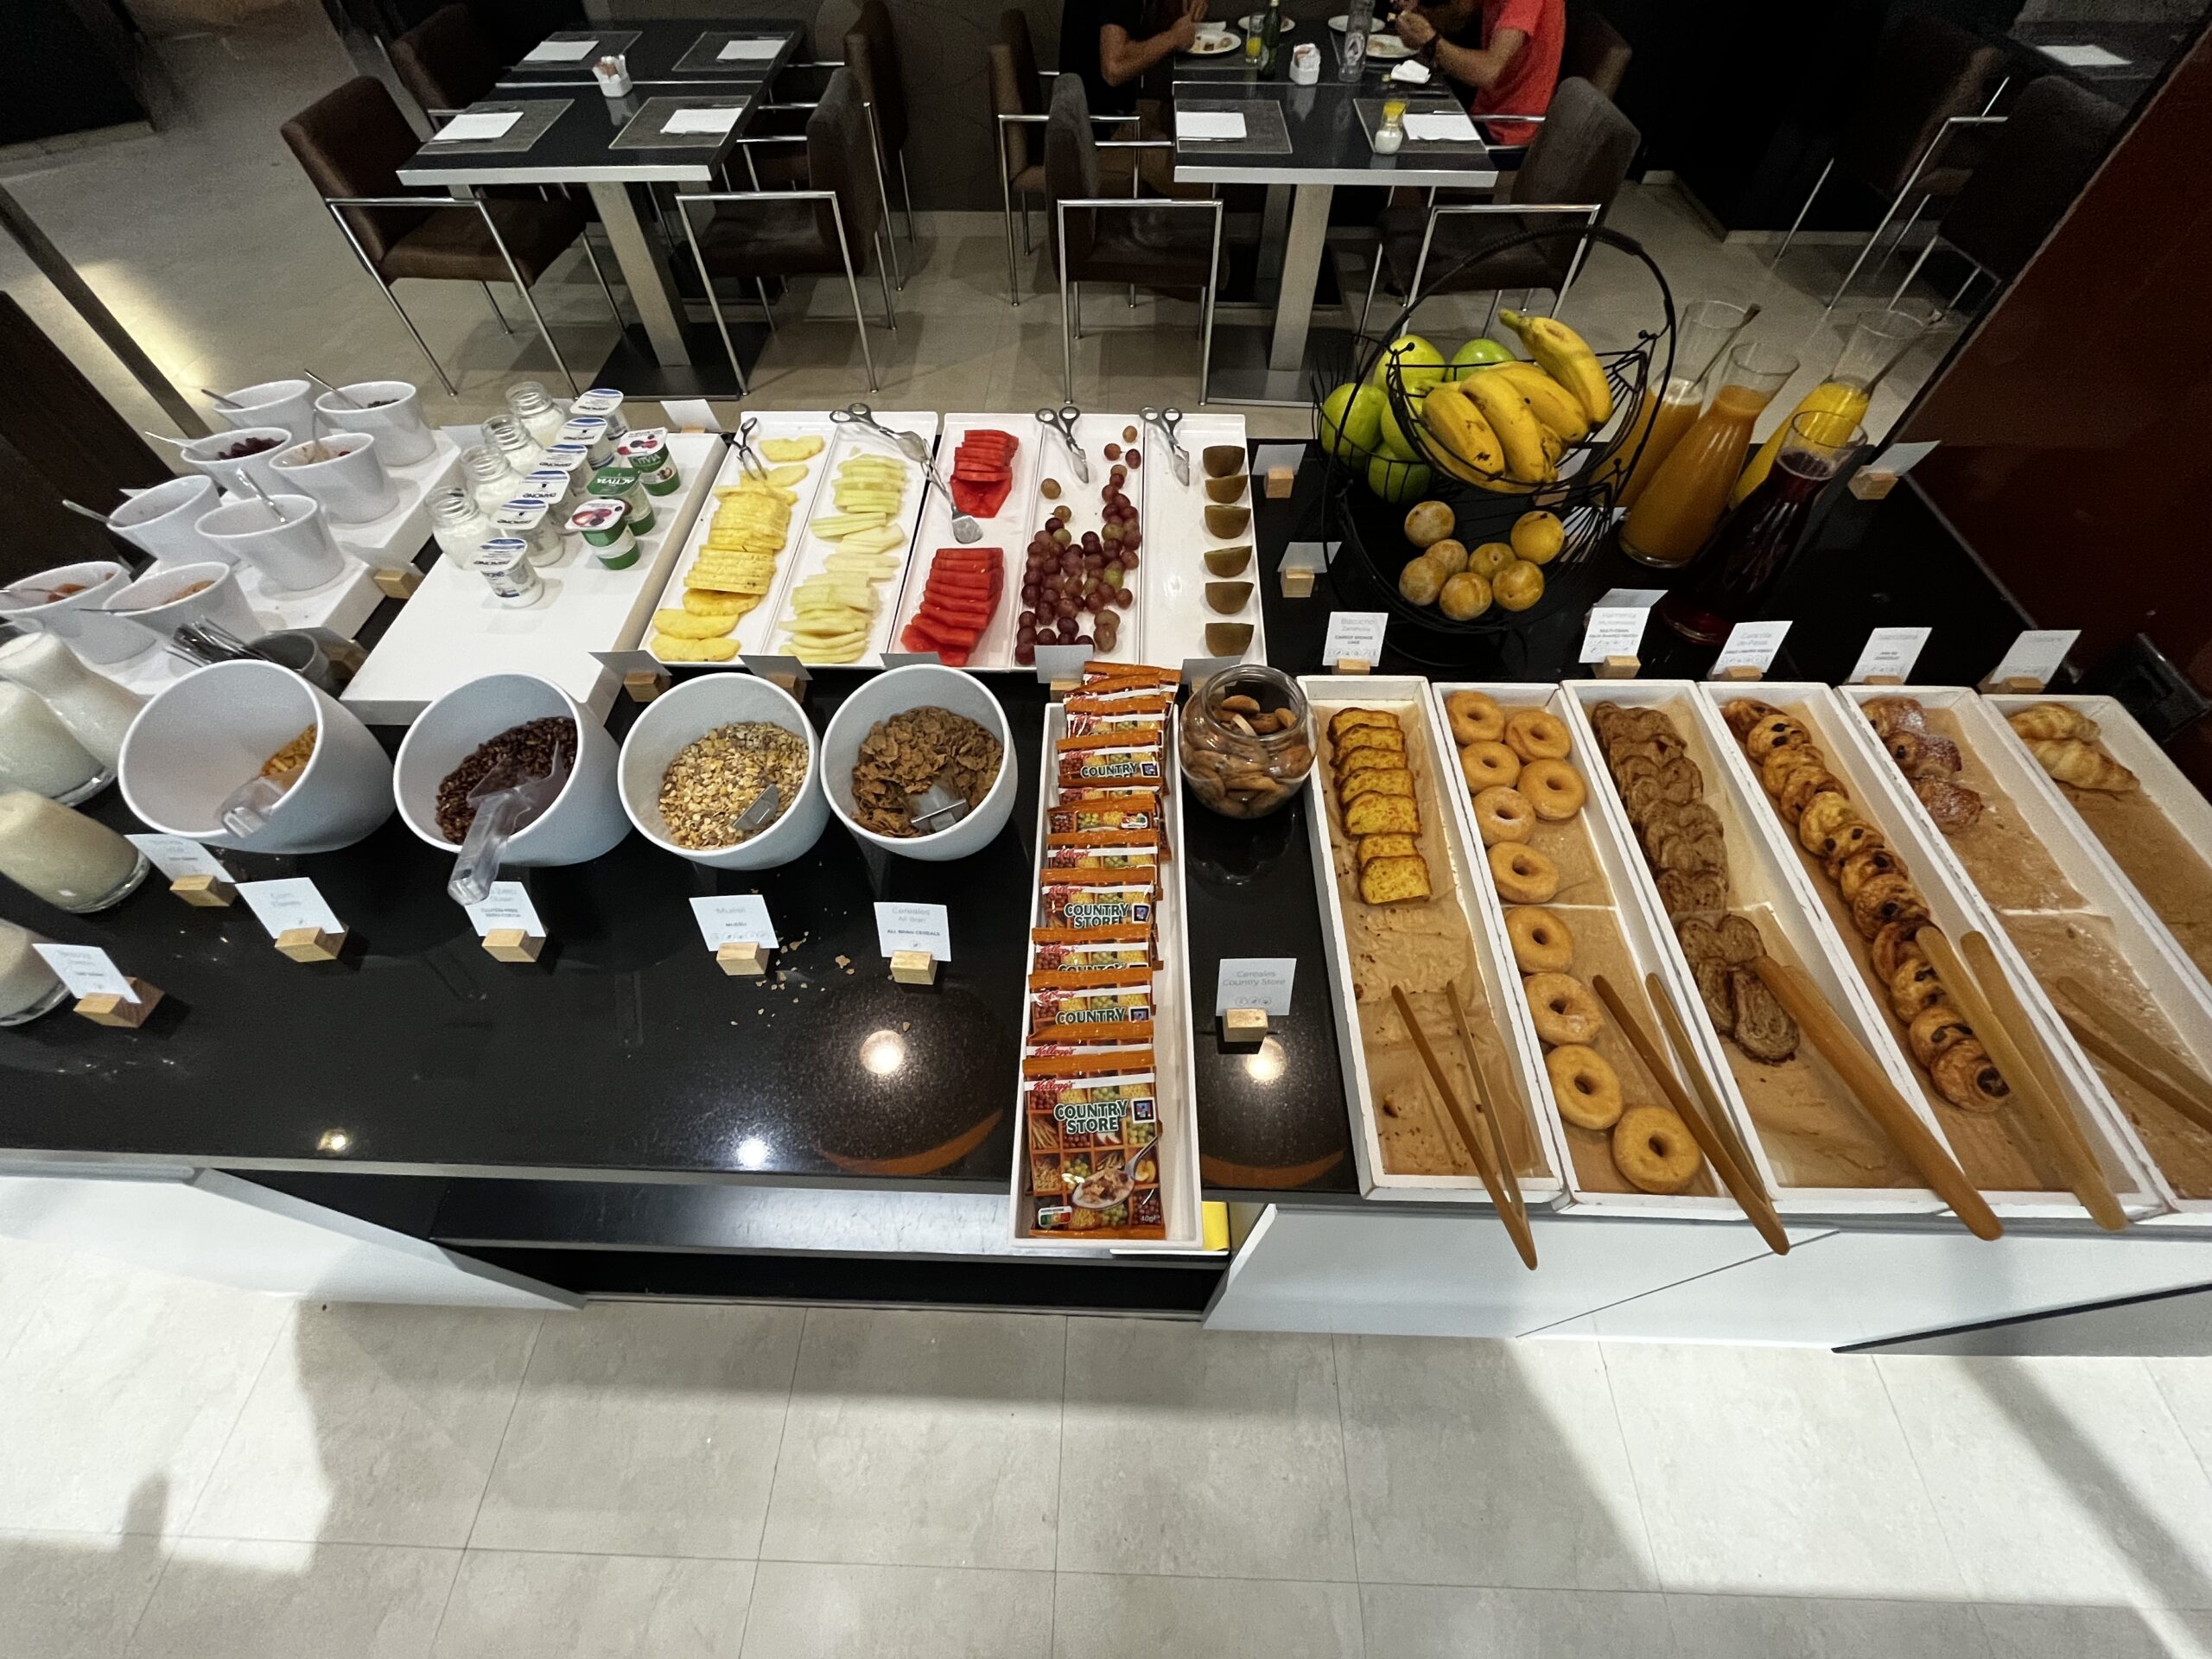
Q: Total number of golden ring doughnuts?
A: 10